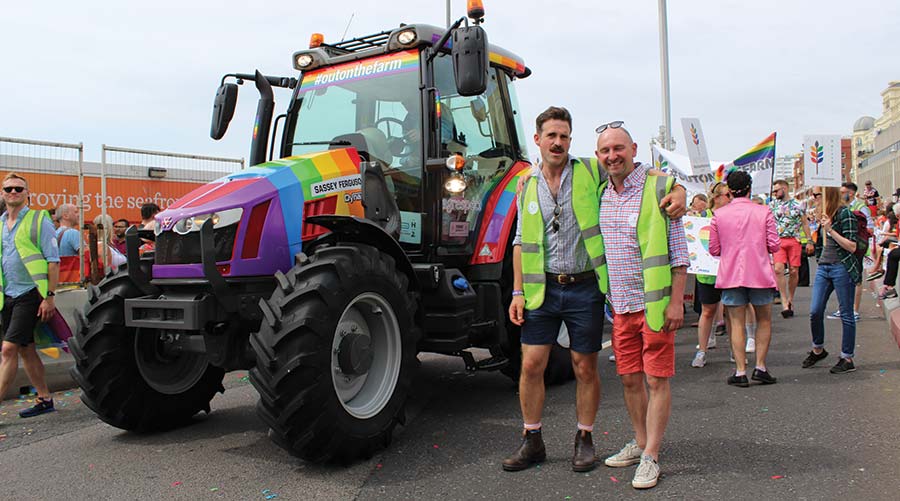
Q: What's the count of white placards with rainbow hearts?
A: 1